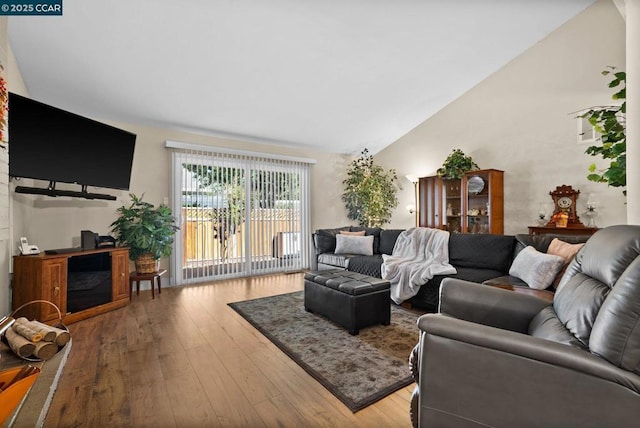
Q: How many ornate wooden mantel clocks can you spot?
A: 1